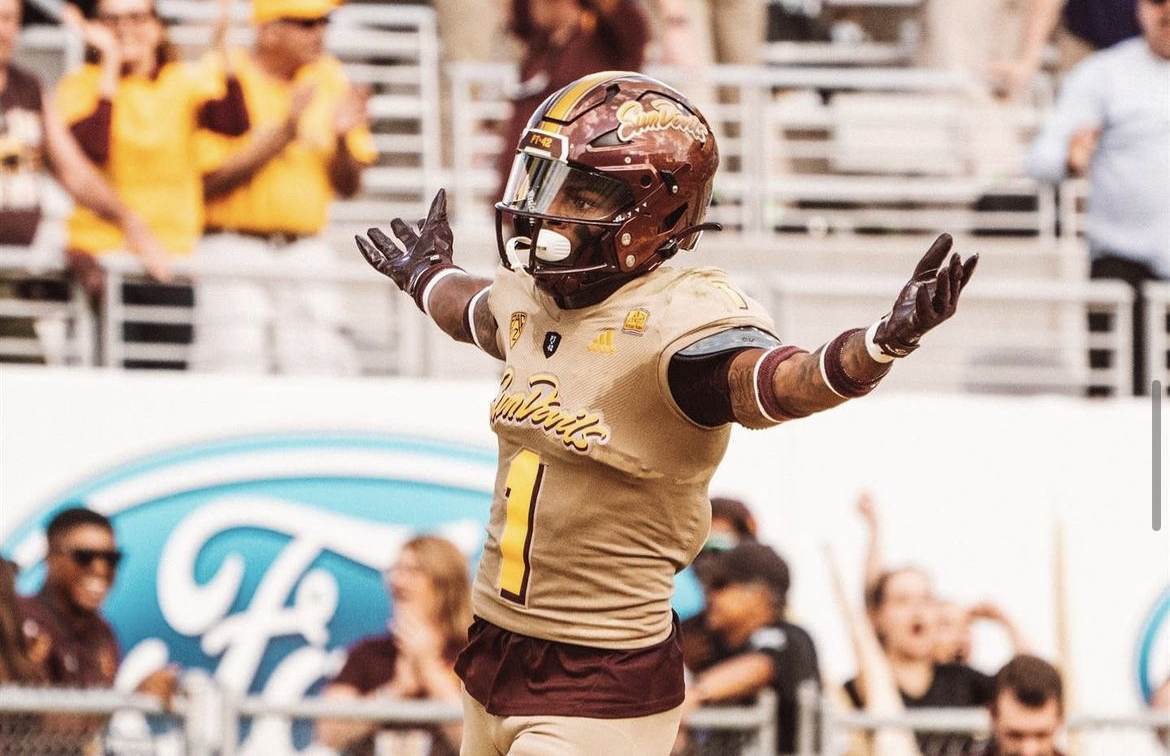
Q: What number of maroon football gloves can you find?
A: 2